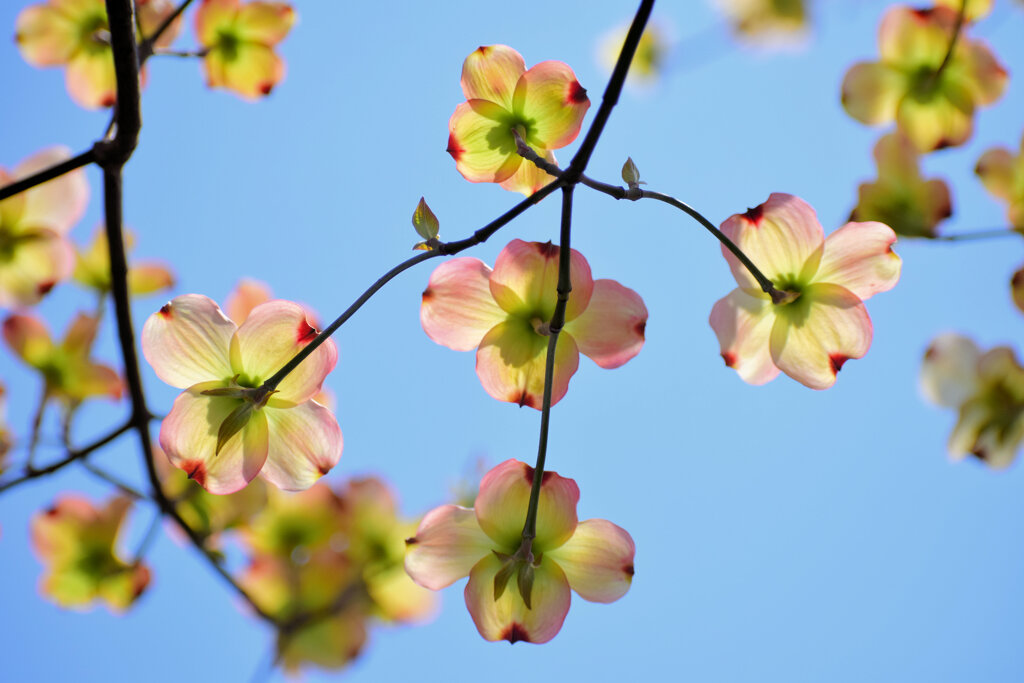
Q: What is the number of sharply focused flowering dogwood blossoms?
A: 5